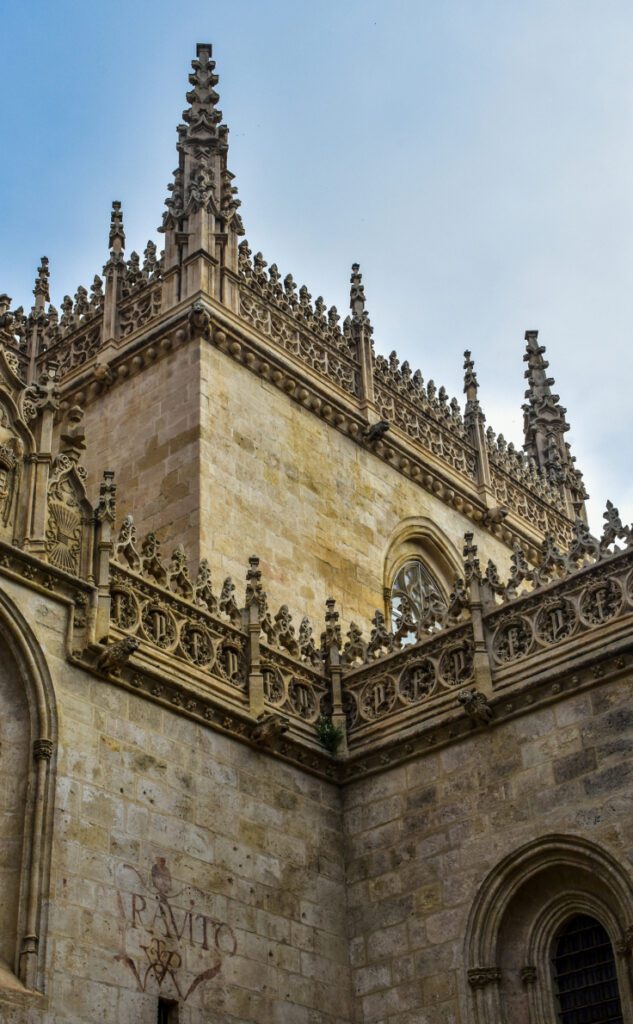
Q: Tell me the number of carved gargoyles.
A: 7